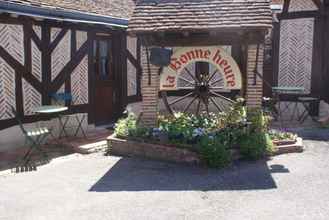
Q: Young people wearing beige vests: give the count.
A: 0